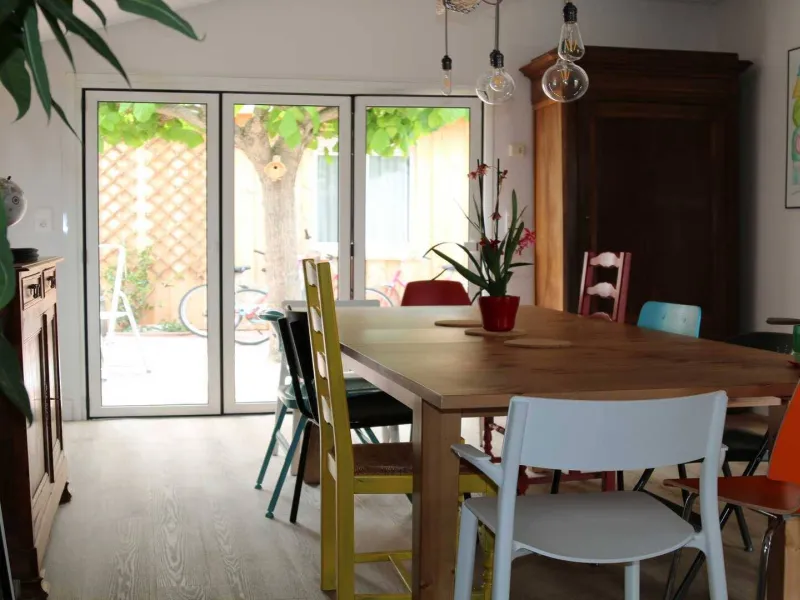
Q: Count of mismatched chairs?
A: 10